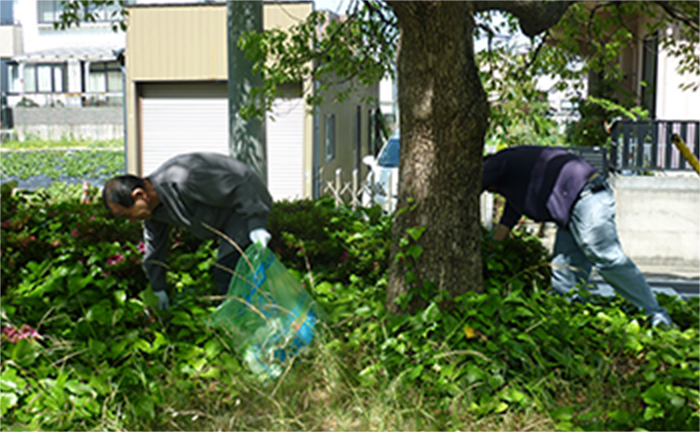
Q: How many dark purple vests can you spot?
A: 1